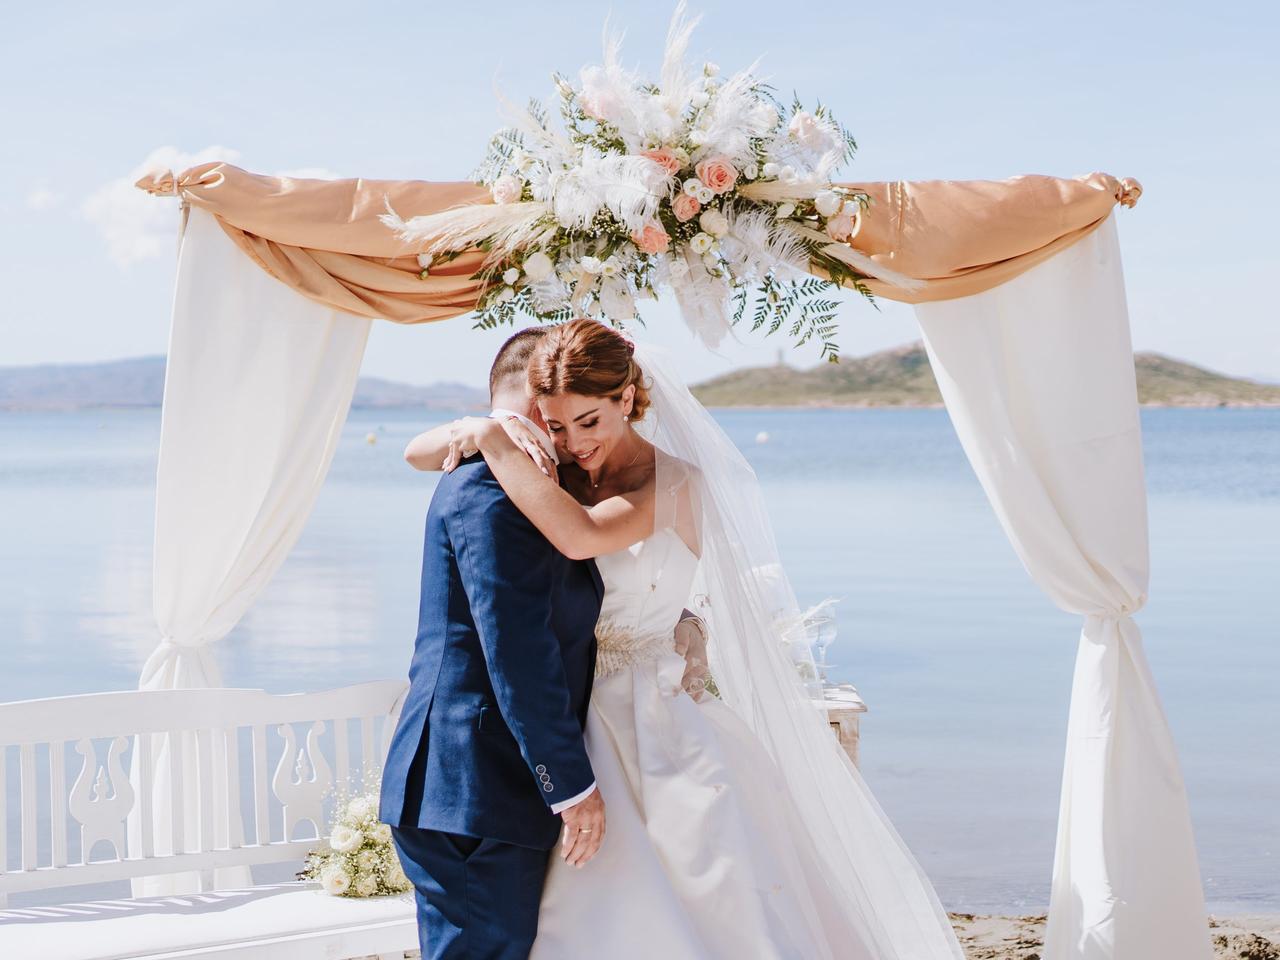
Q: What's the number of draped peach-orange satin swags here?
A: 2